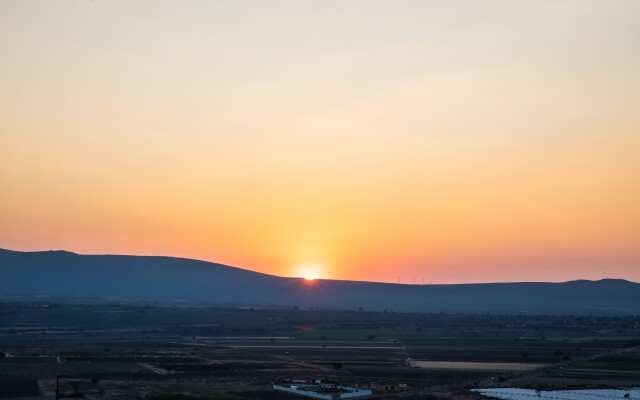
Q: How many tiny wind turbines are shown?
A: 4